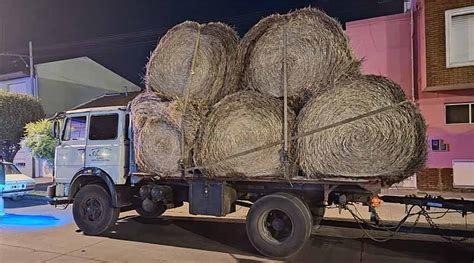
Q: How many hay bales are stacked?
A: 5